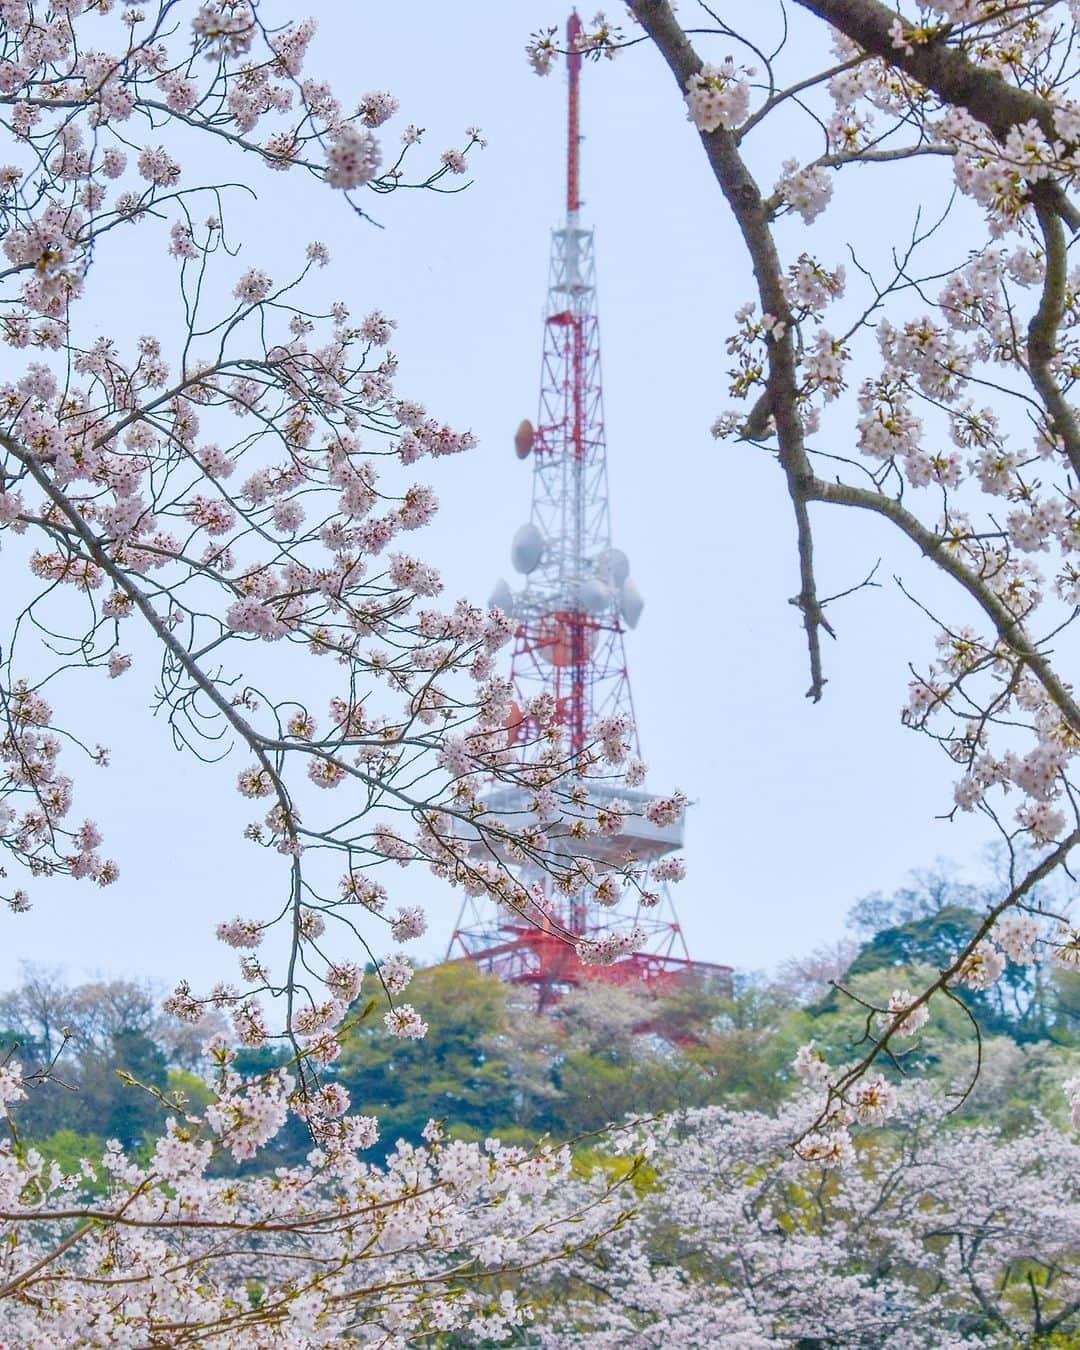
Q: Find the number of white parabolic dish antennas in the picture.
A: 5